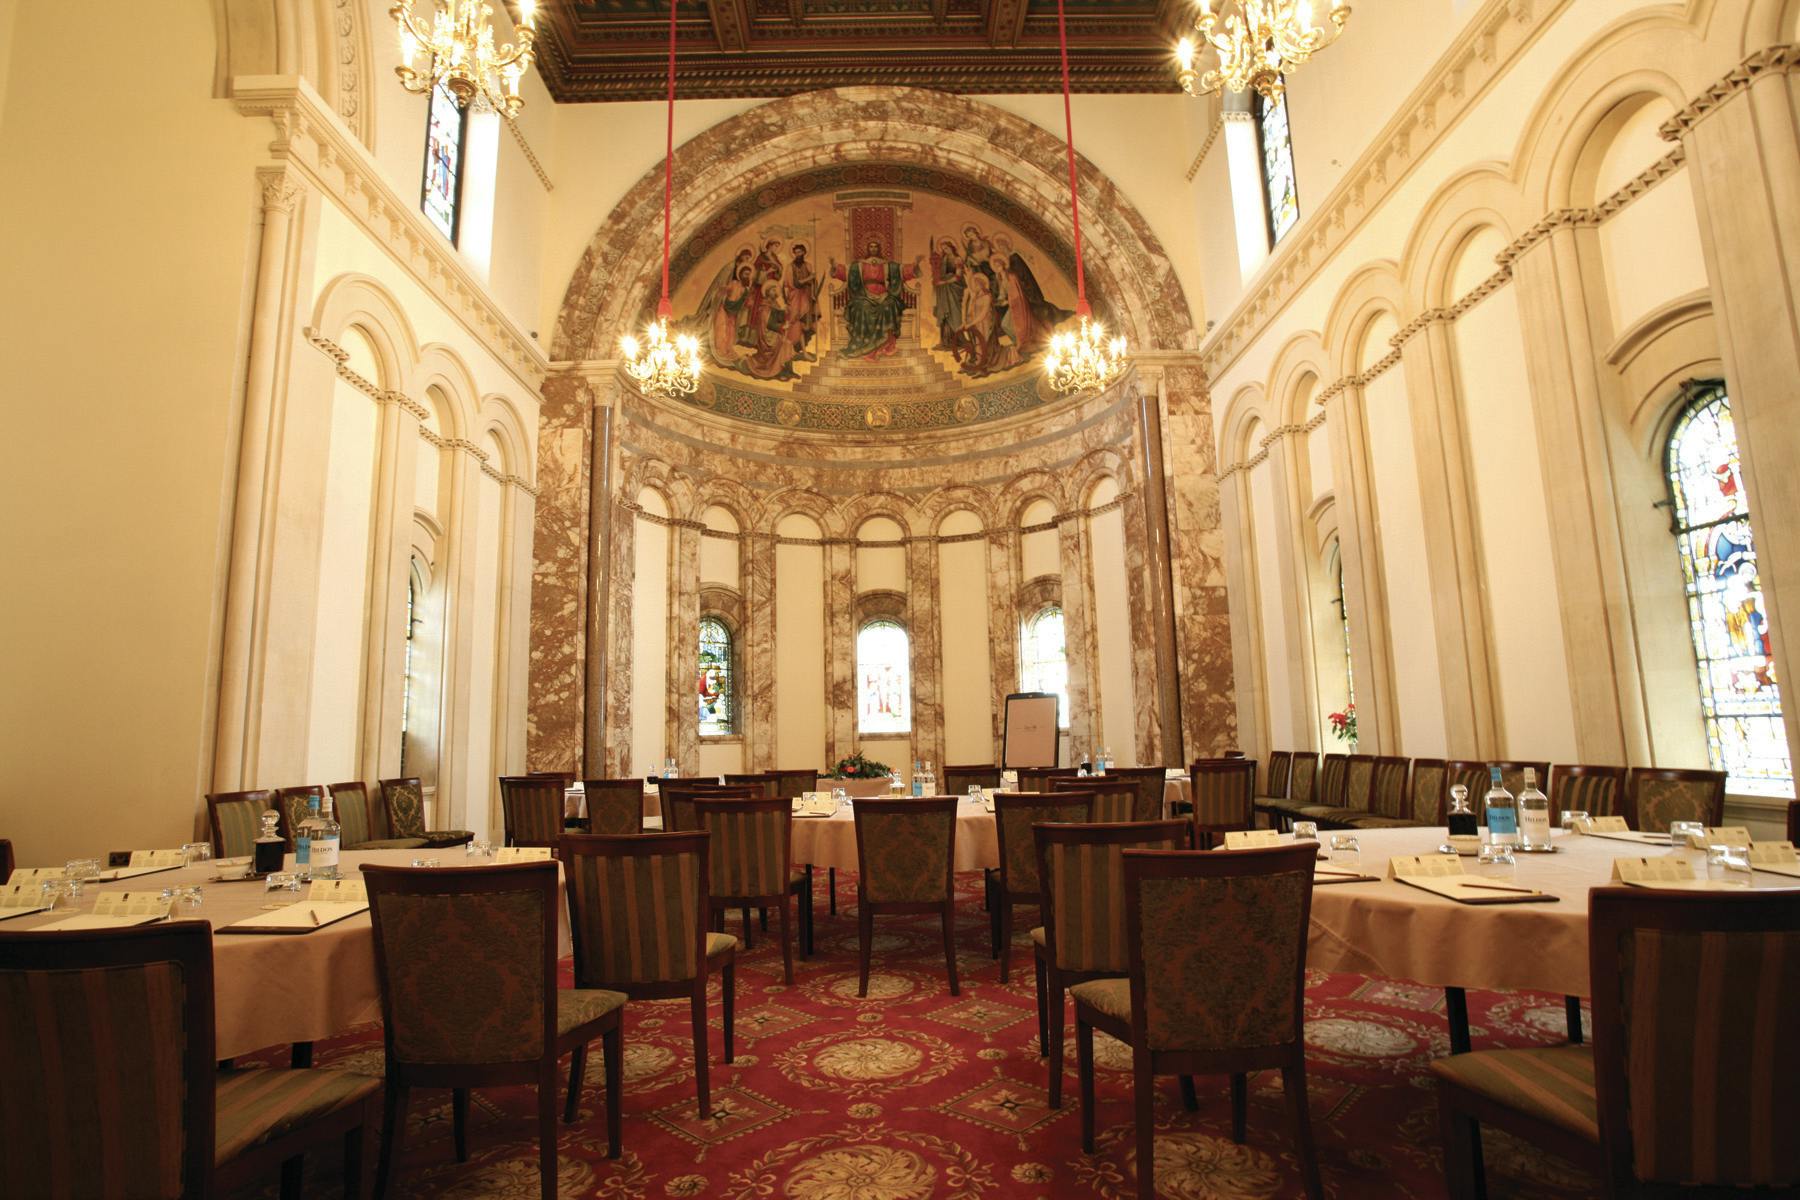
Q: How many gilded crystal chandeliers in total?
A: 4